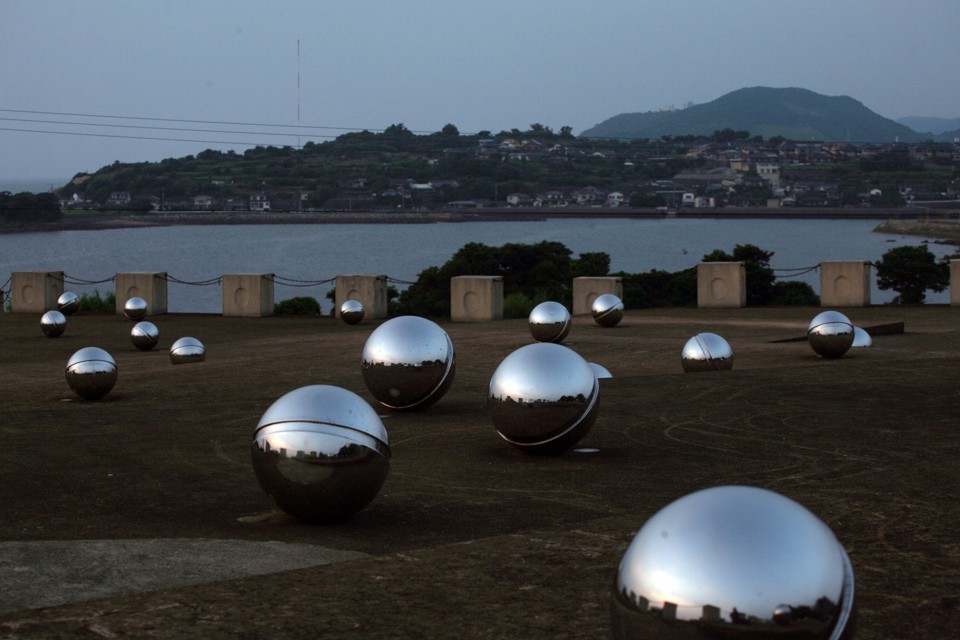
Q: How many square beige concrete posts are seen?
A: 9